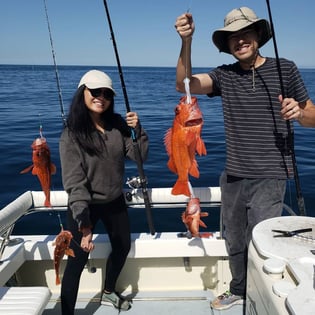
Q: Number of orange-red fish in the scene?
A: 4